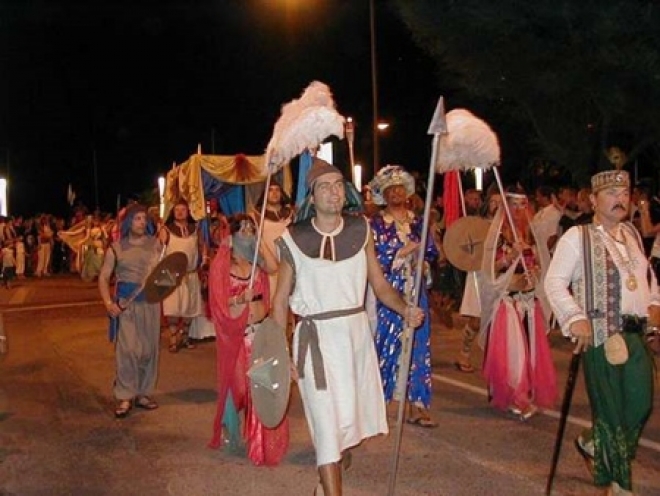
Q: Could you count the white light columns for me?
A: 5